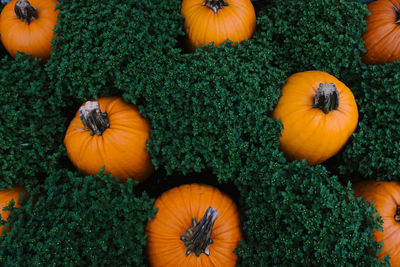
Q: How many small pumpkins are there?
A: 8